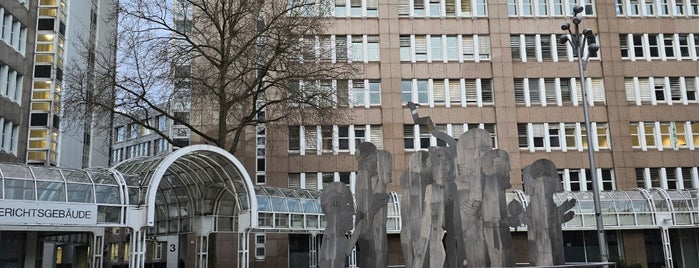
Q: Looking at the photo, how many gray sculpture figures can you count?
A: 8